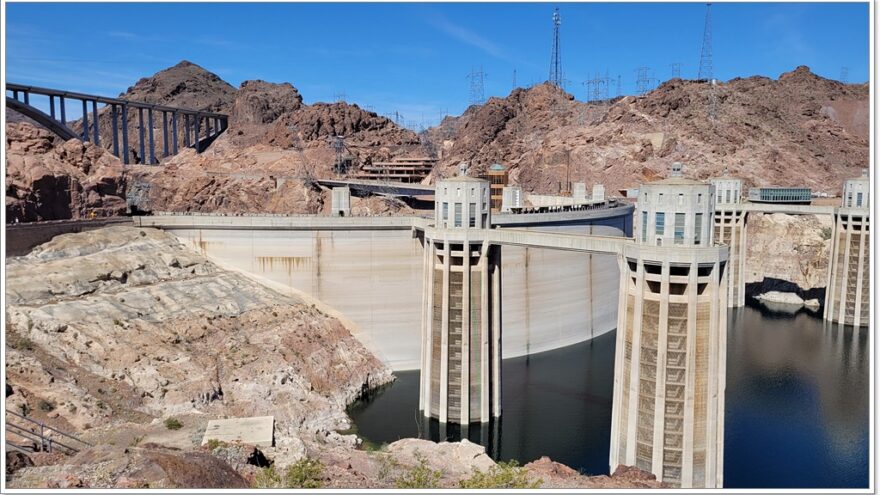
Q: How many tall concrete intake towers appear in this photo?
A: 4